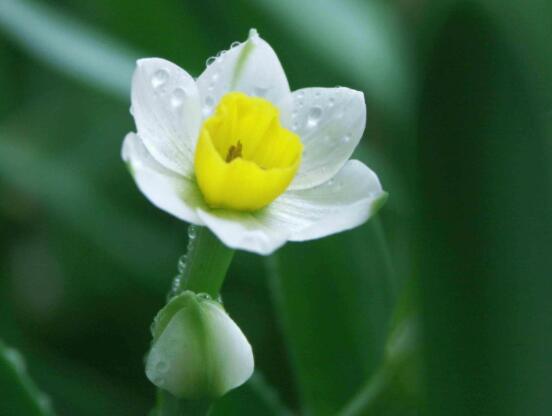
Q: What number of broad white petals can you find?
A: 6